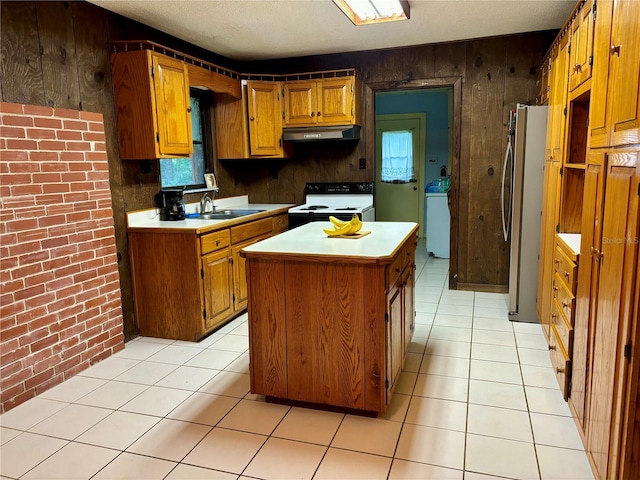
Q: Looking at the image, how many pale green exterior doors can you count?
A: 1